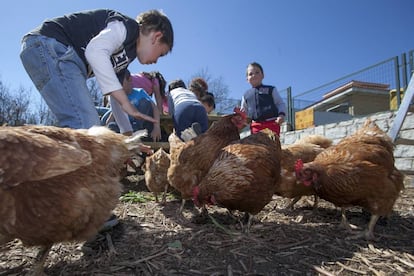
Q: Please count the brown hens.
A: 6